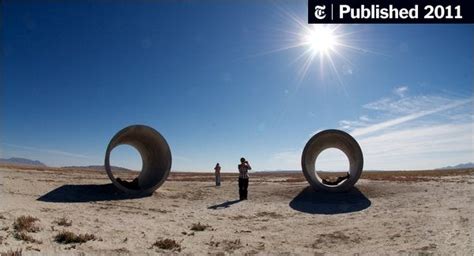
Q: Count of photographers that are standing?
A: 2